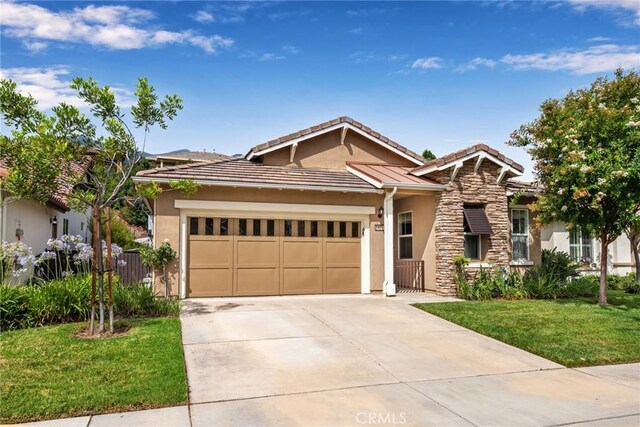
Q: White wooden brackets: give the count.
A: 5